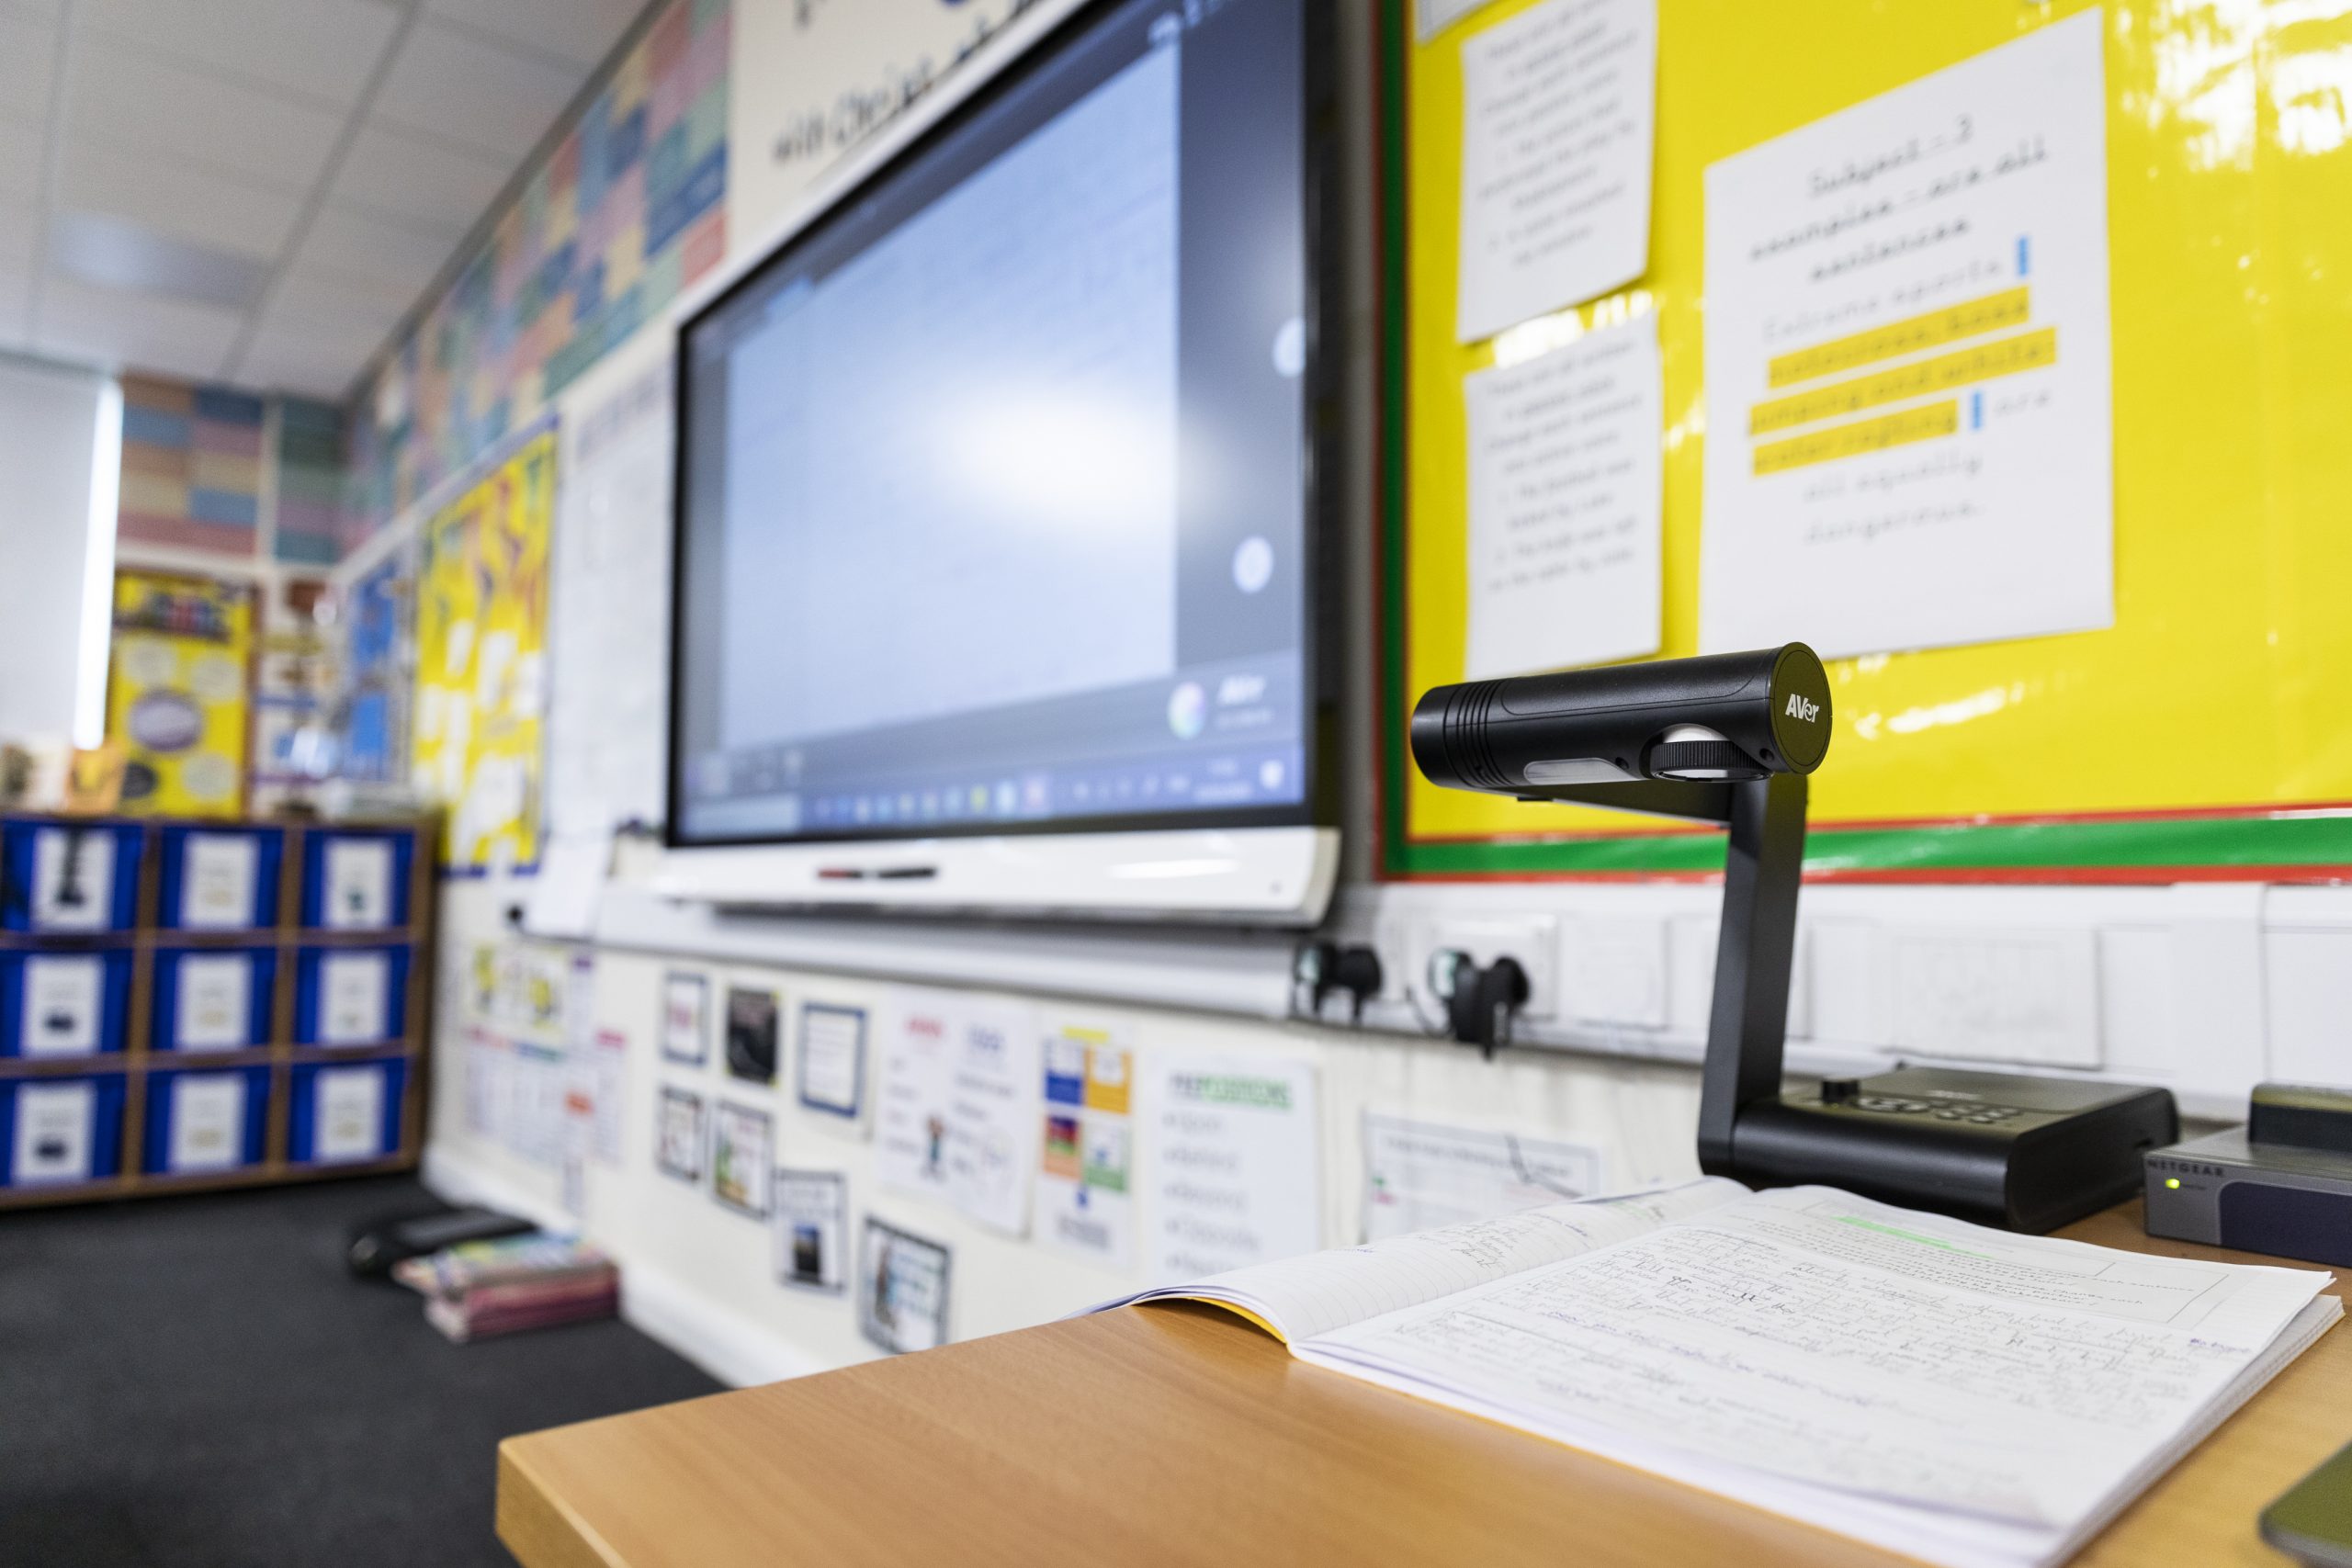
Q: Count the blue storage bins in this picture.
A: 9